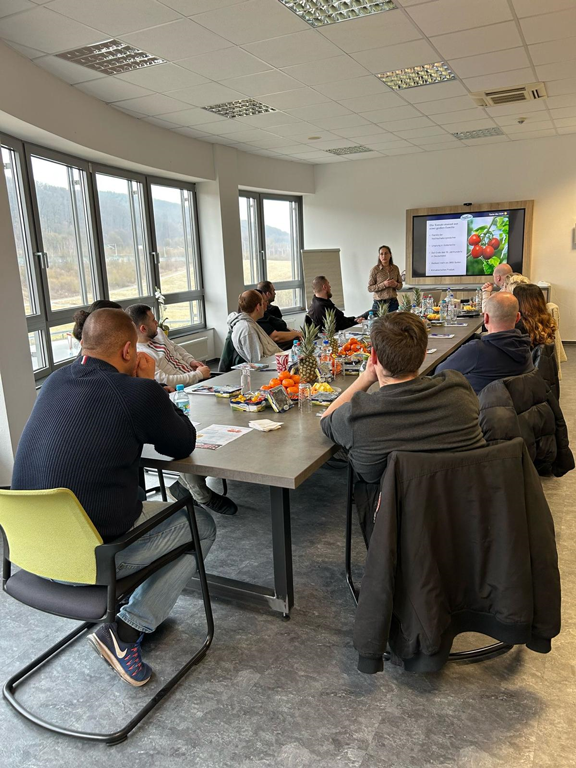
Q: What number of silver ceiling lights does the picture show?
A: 6